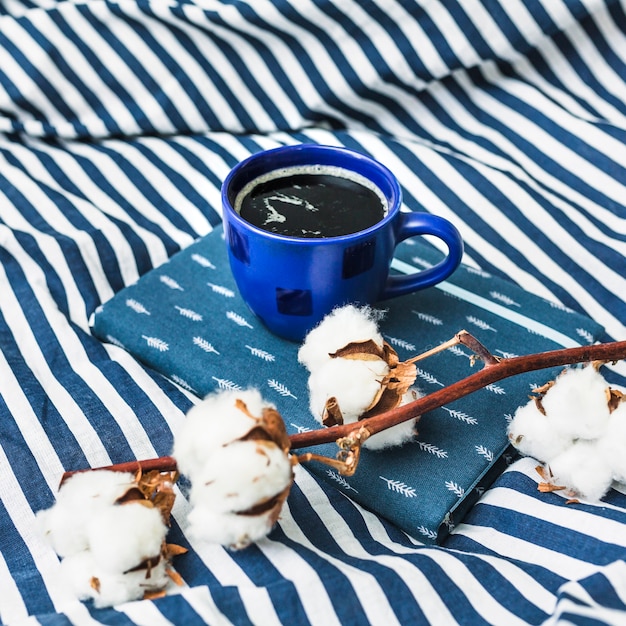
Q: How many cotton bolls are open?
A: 4